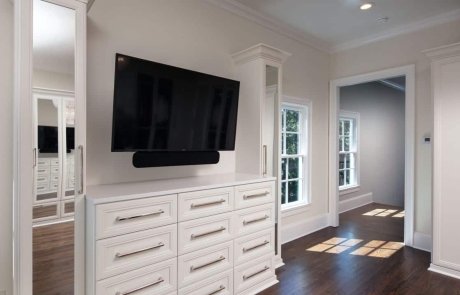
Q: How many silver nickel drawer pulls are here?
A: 11